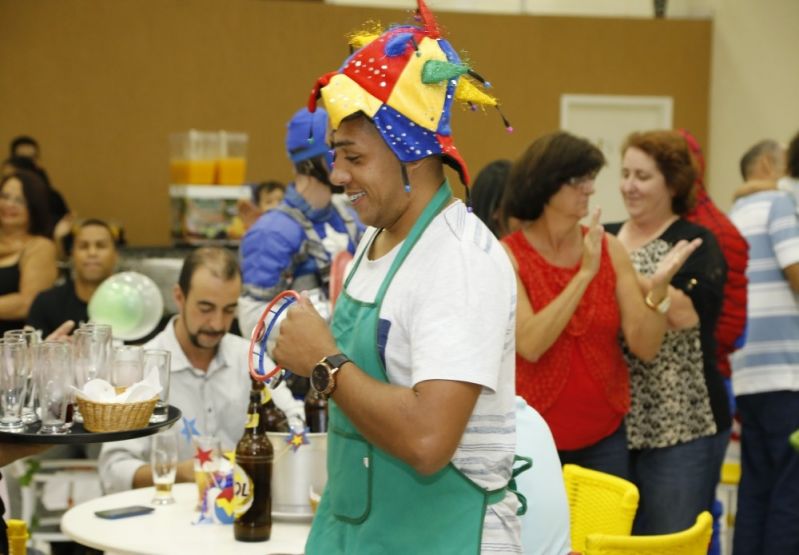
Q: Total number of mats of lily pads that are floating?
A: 0